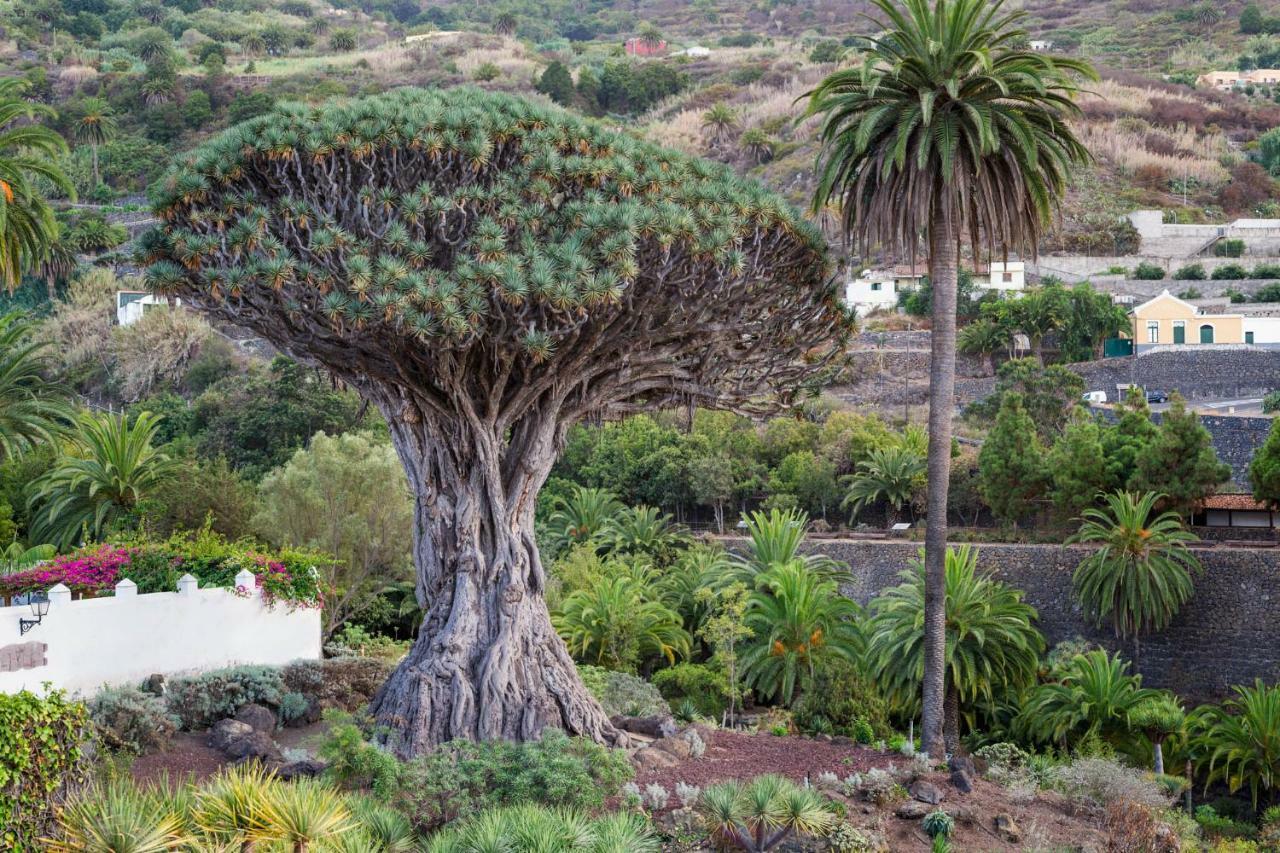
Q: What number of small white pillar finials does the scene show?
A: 4